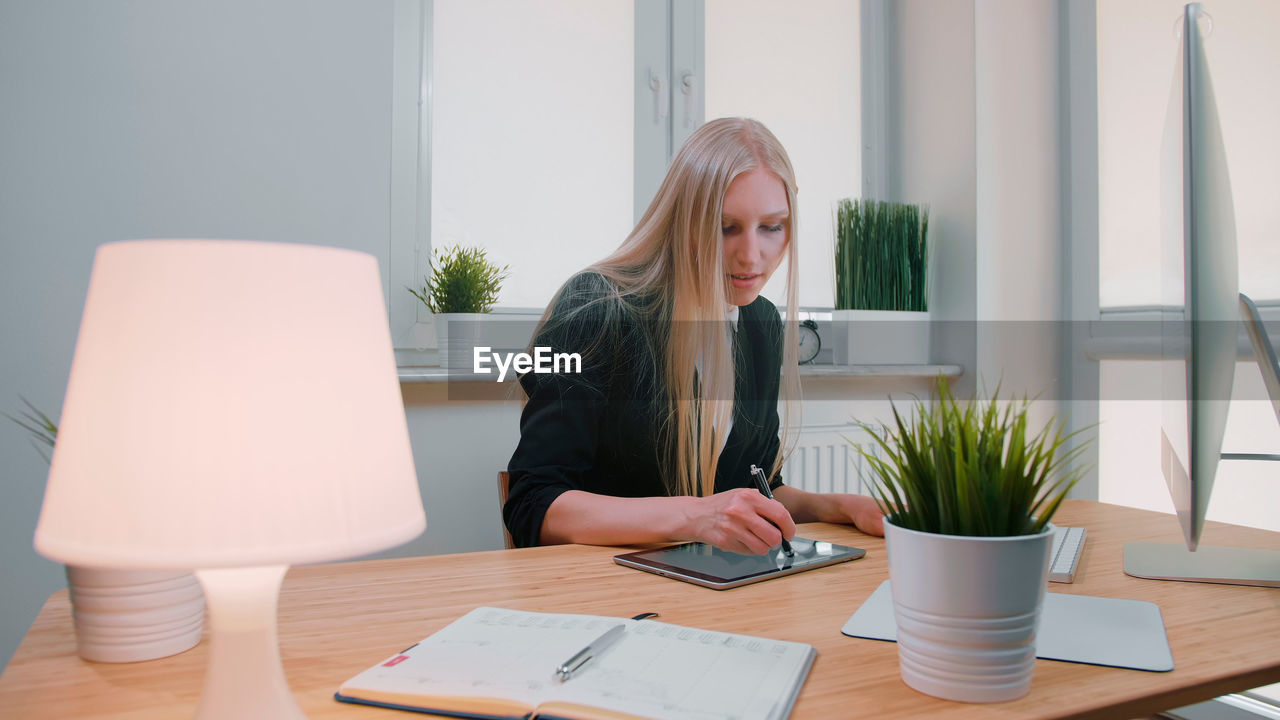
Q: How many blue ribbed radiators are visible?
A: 0